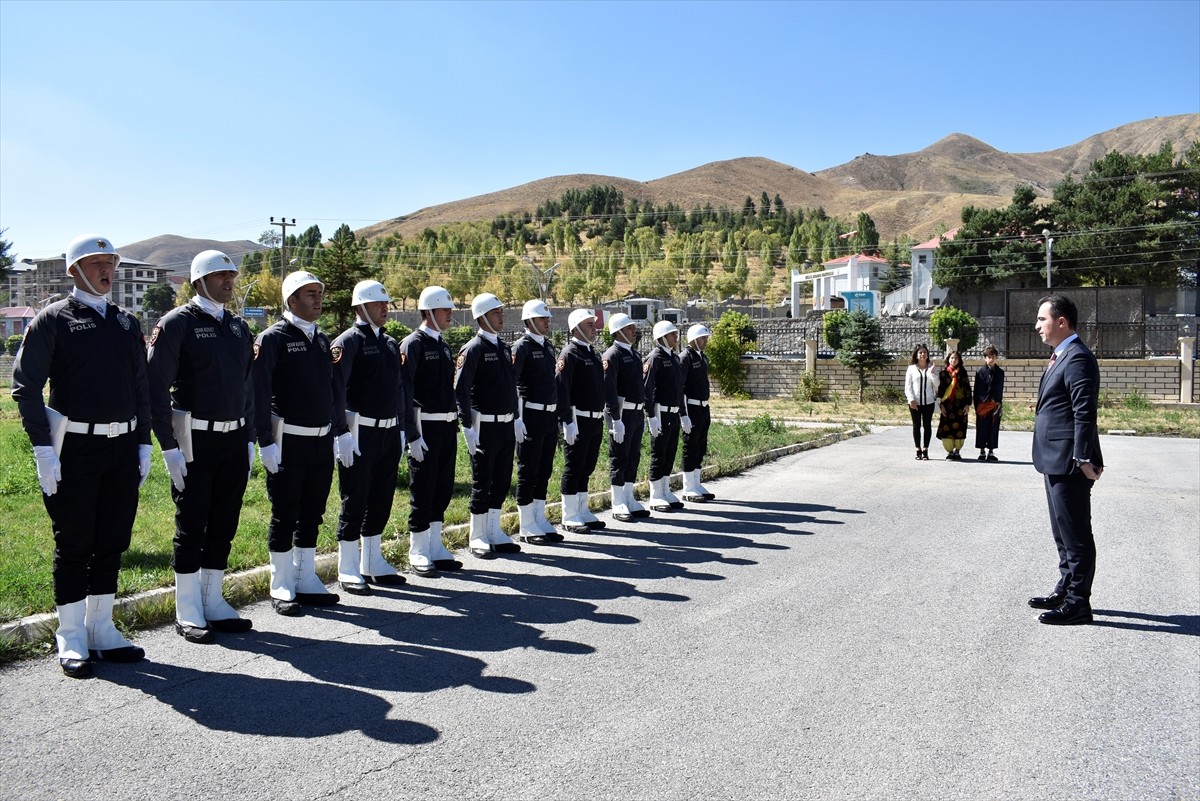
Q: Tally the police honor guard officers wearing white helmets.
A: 11